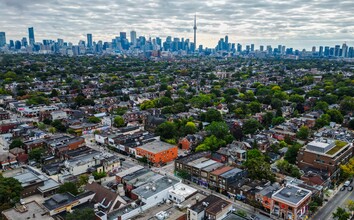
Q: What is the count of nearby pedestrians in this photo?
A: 0